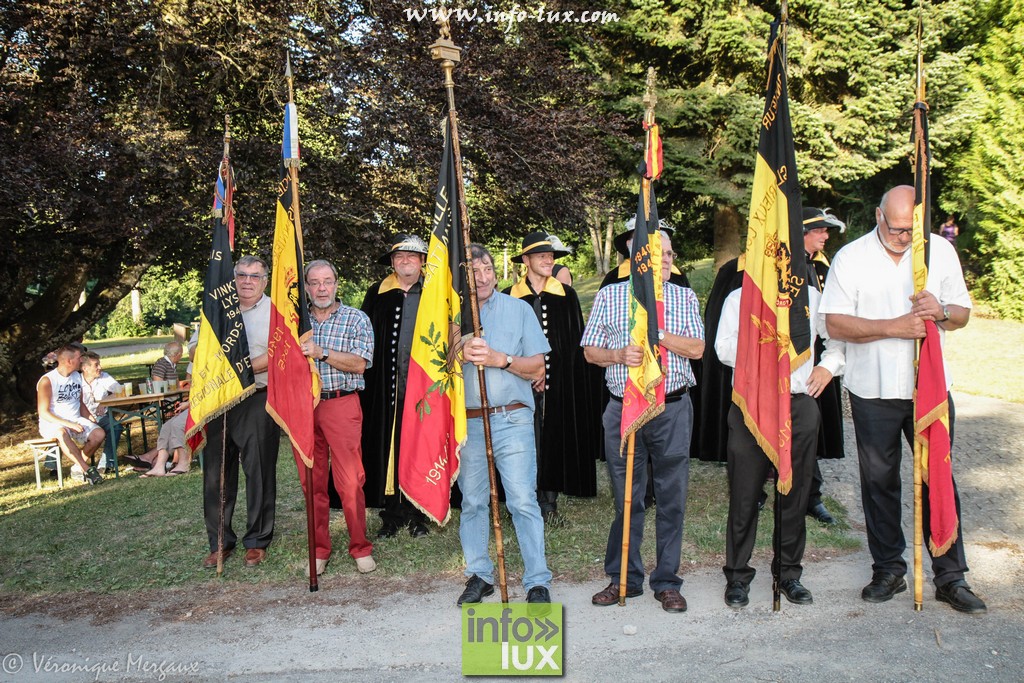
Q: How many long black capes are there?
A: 5